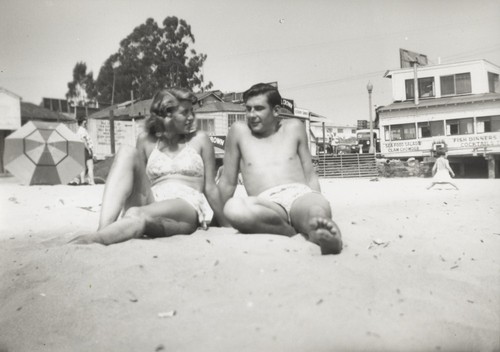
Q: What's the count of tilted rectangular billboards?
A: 1